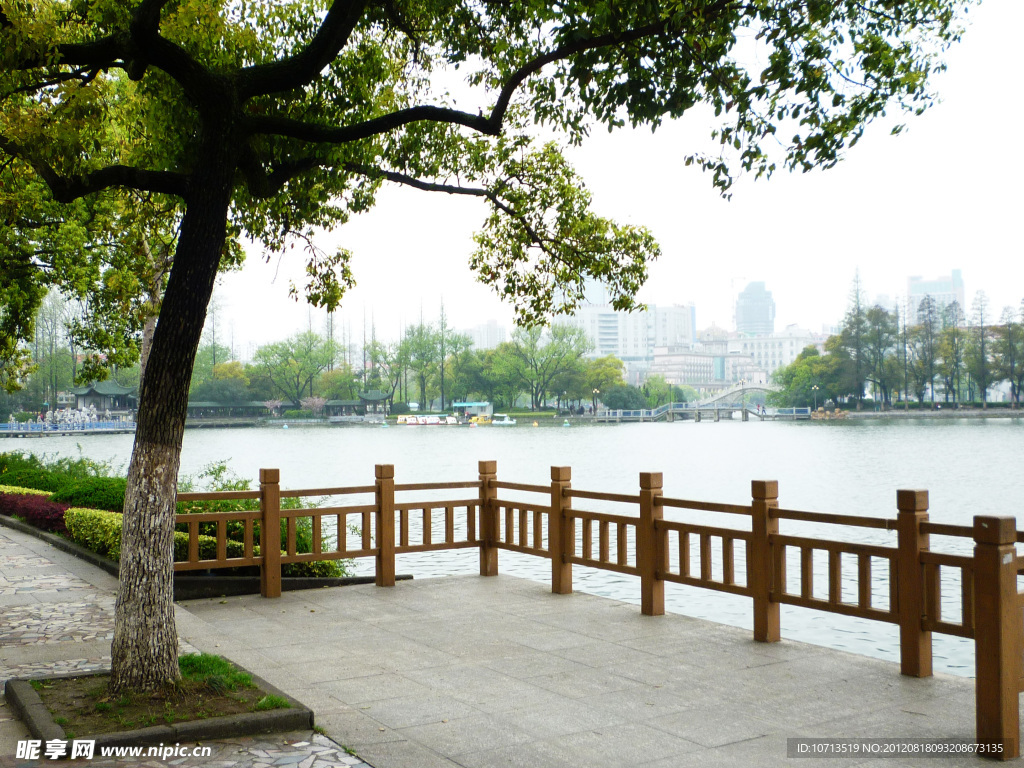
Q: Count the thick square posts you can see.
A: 8